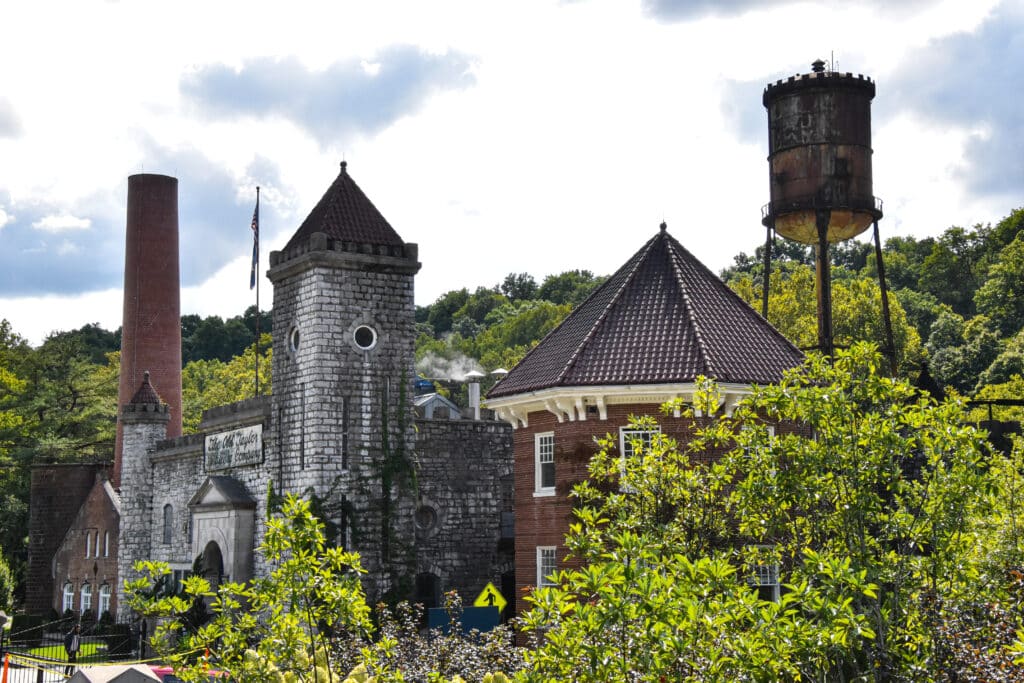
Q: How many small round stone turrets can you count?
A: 1